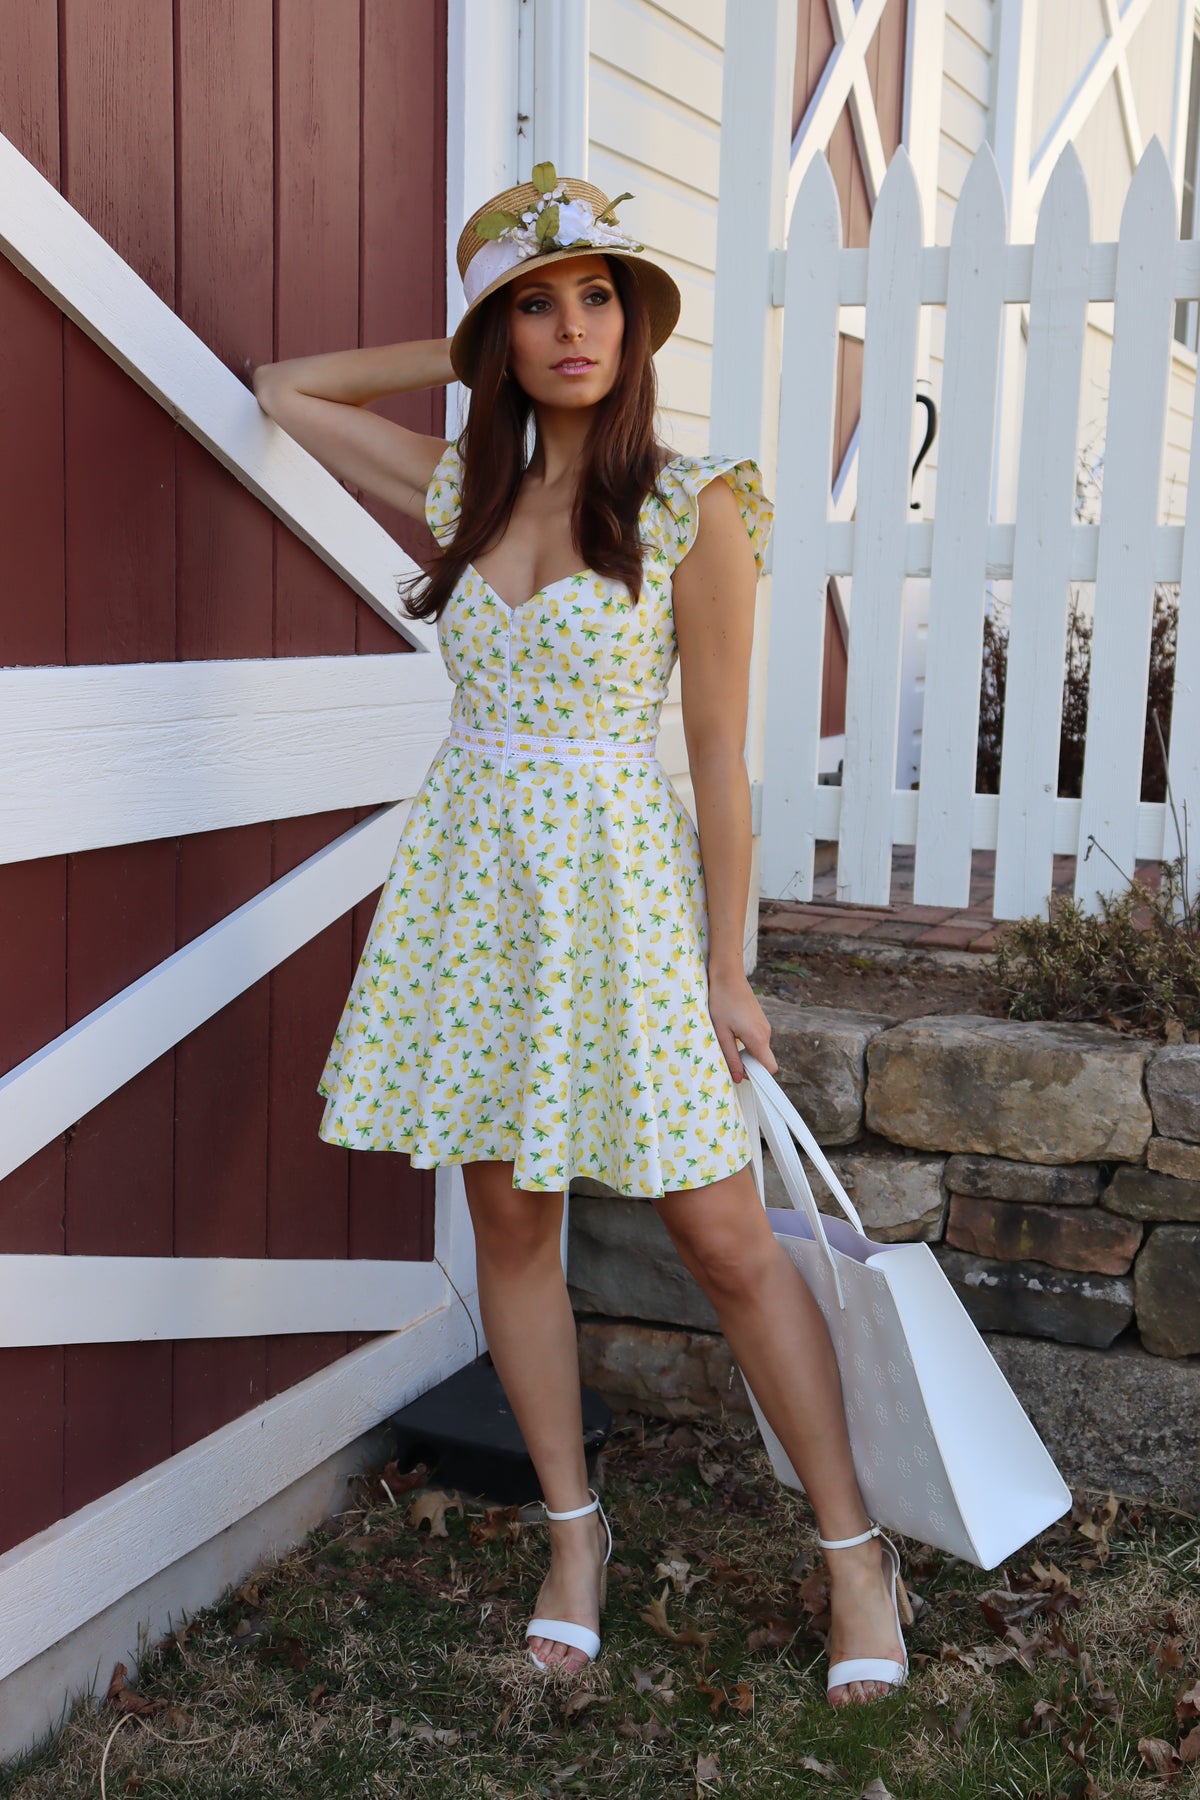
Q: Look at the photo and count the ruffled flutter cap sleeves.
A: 2